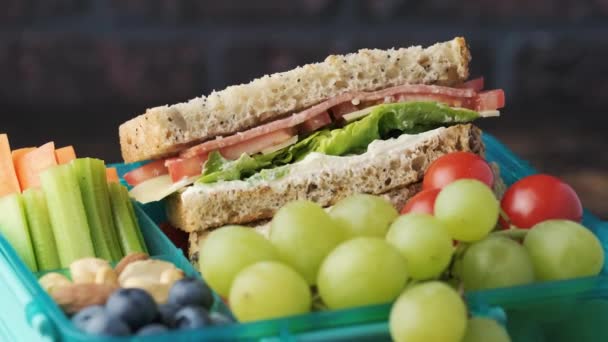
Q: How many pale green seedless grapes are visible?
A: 11